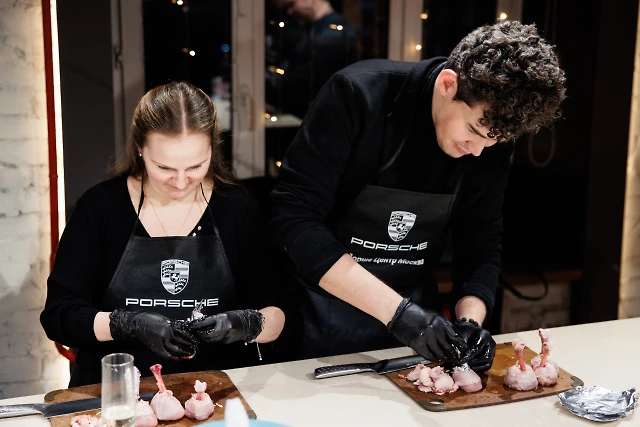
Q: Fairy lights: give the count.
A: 10